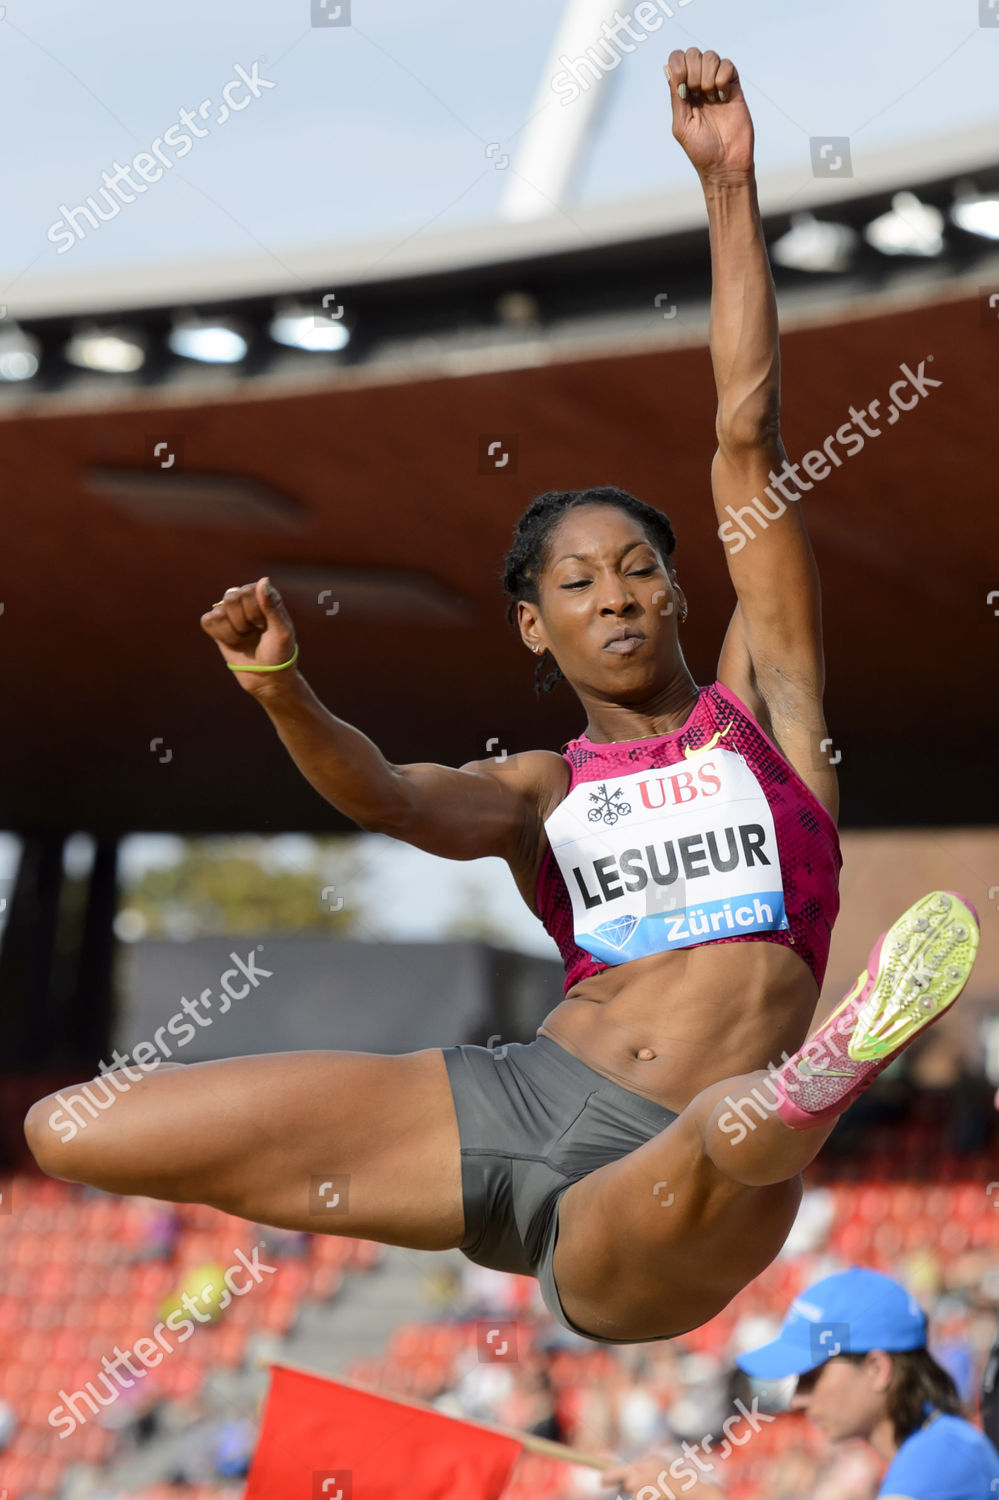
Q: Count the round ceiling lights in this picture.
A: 7